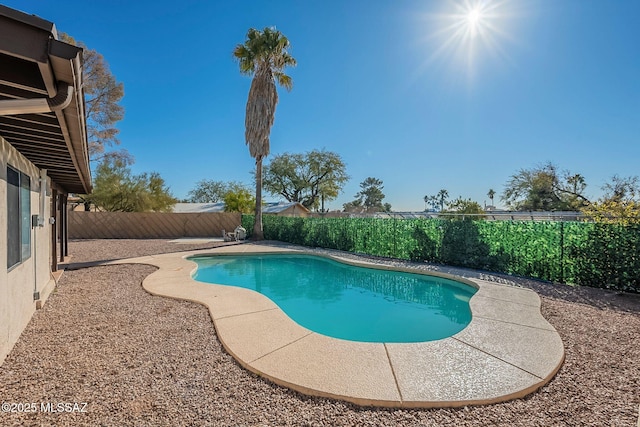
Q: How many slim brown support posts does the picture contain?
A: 3